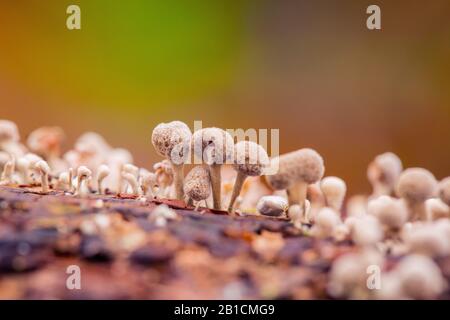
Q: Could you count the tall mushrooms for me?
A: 3